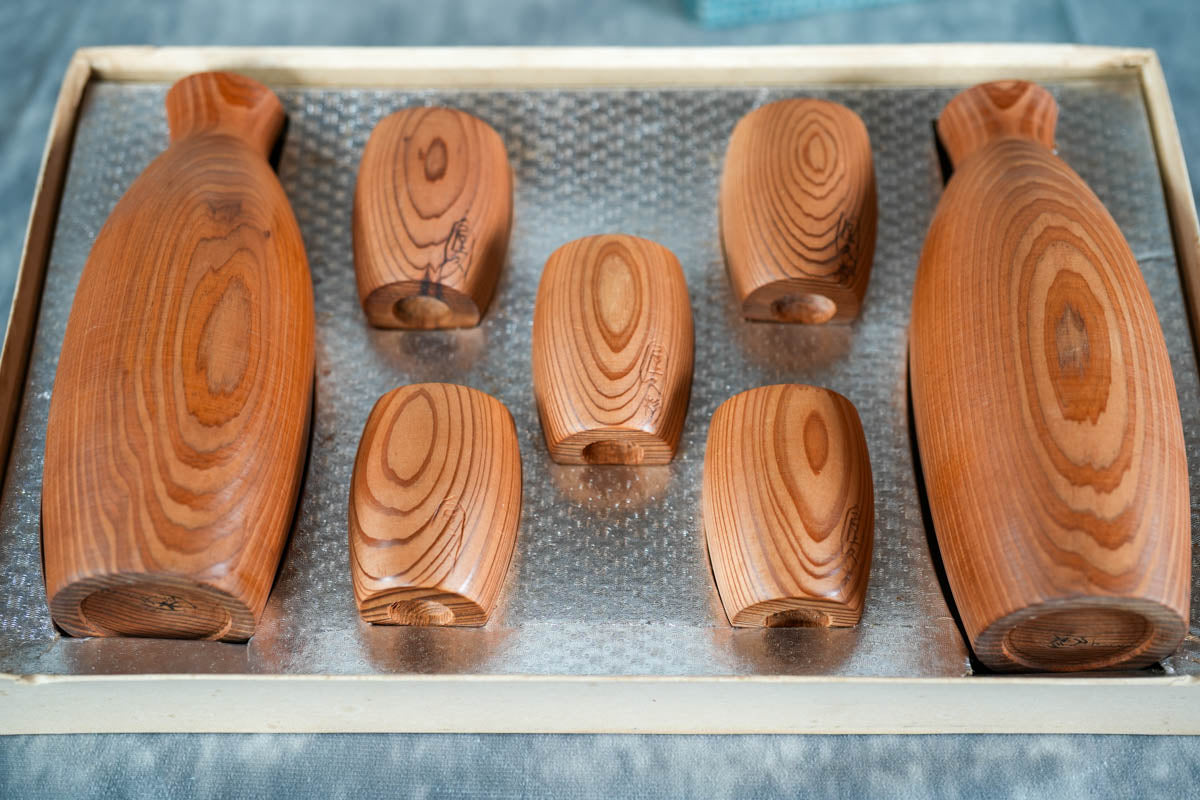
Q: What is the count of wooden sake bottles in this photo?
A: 2